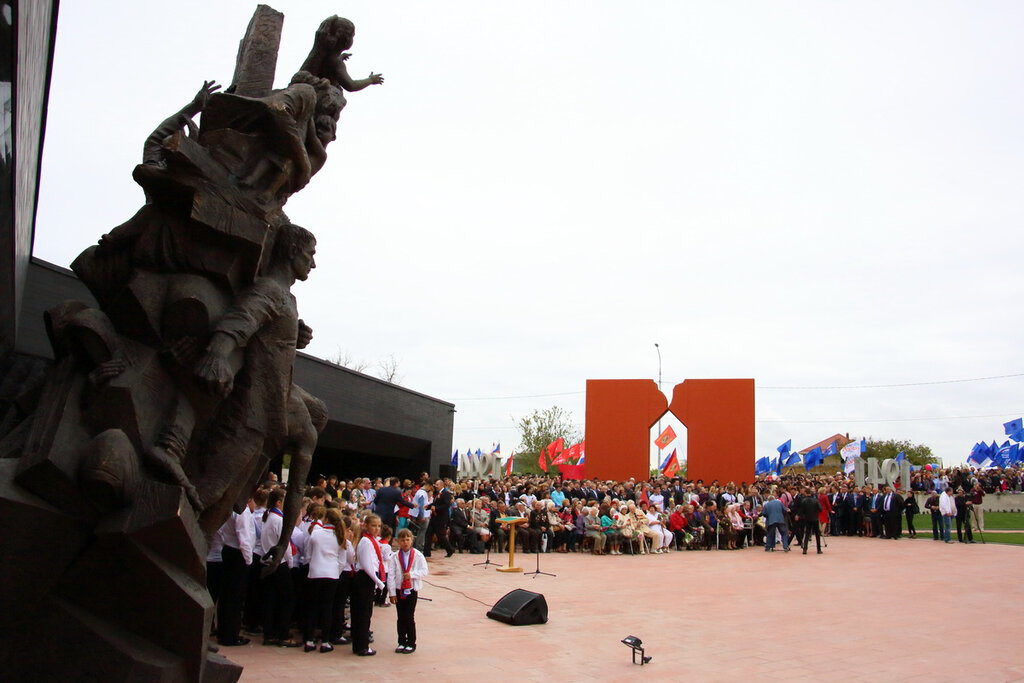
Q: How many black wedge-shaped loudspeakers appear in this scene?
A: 1